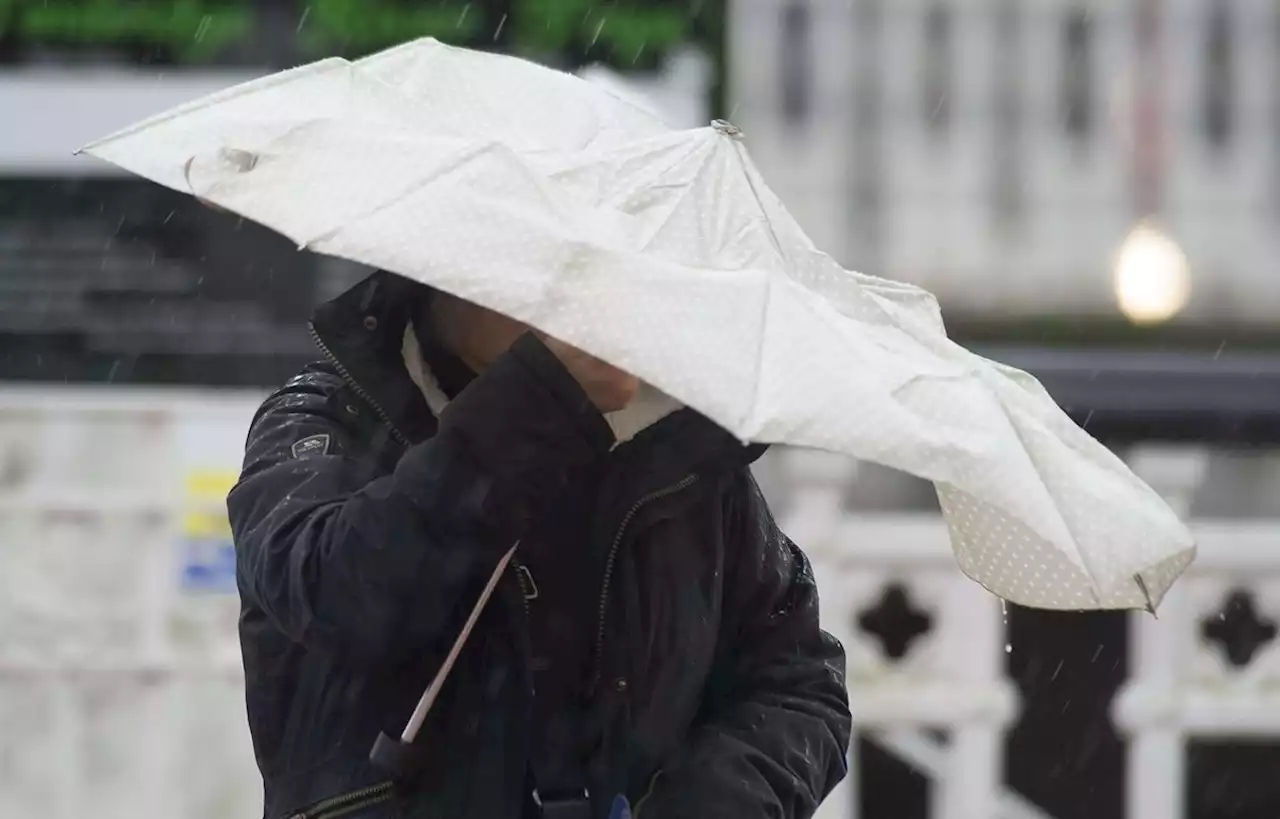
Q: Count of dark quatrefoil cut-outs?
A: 2